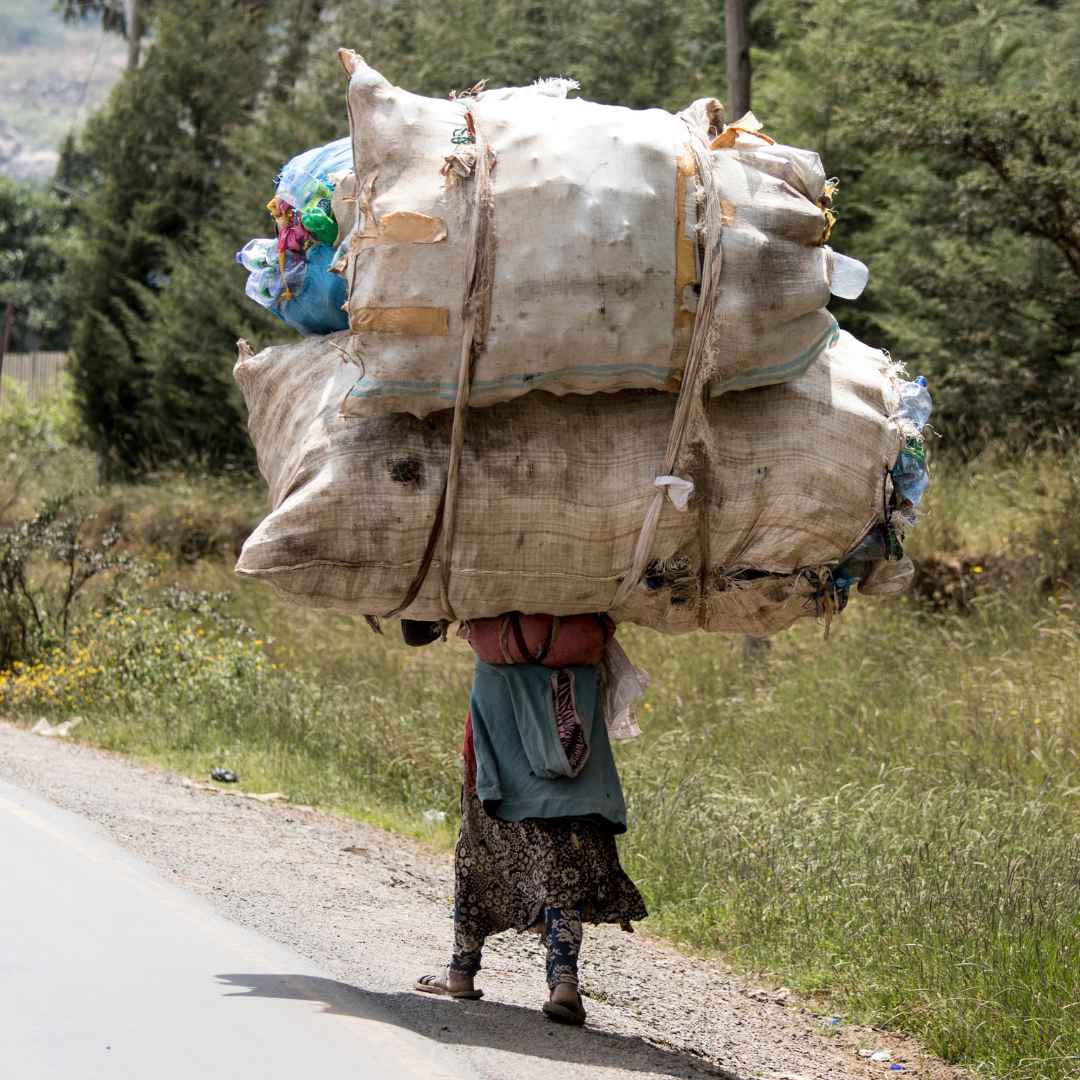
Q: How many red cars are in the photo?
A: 0